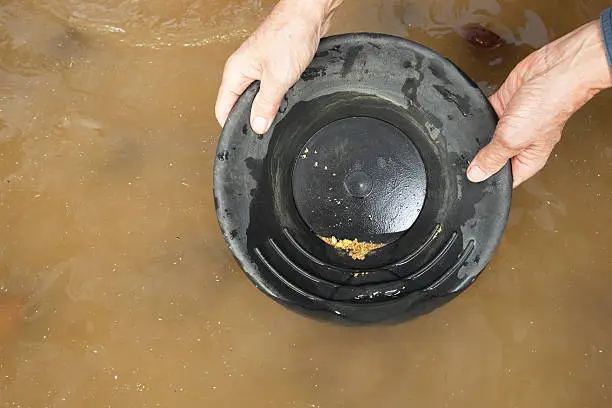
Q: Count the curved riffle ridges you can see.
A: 3